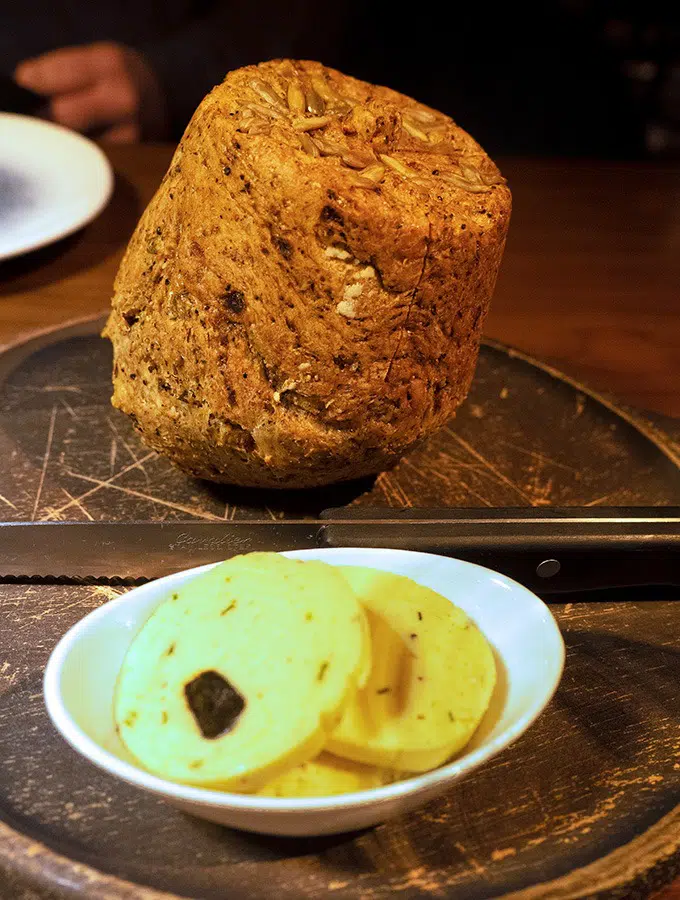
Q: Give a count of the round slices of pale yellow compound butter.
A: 3